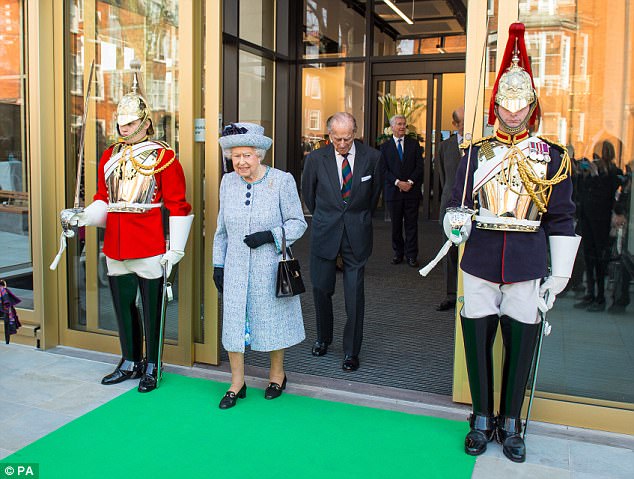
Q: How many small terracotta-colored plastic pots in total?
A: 0